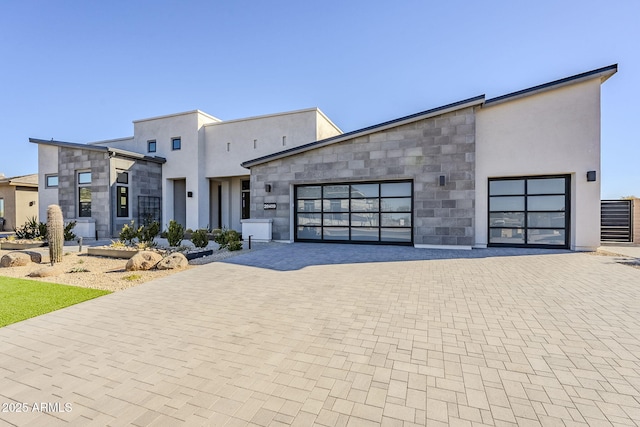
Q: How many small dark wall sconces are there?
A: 4